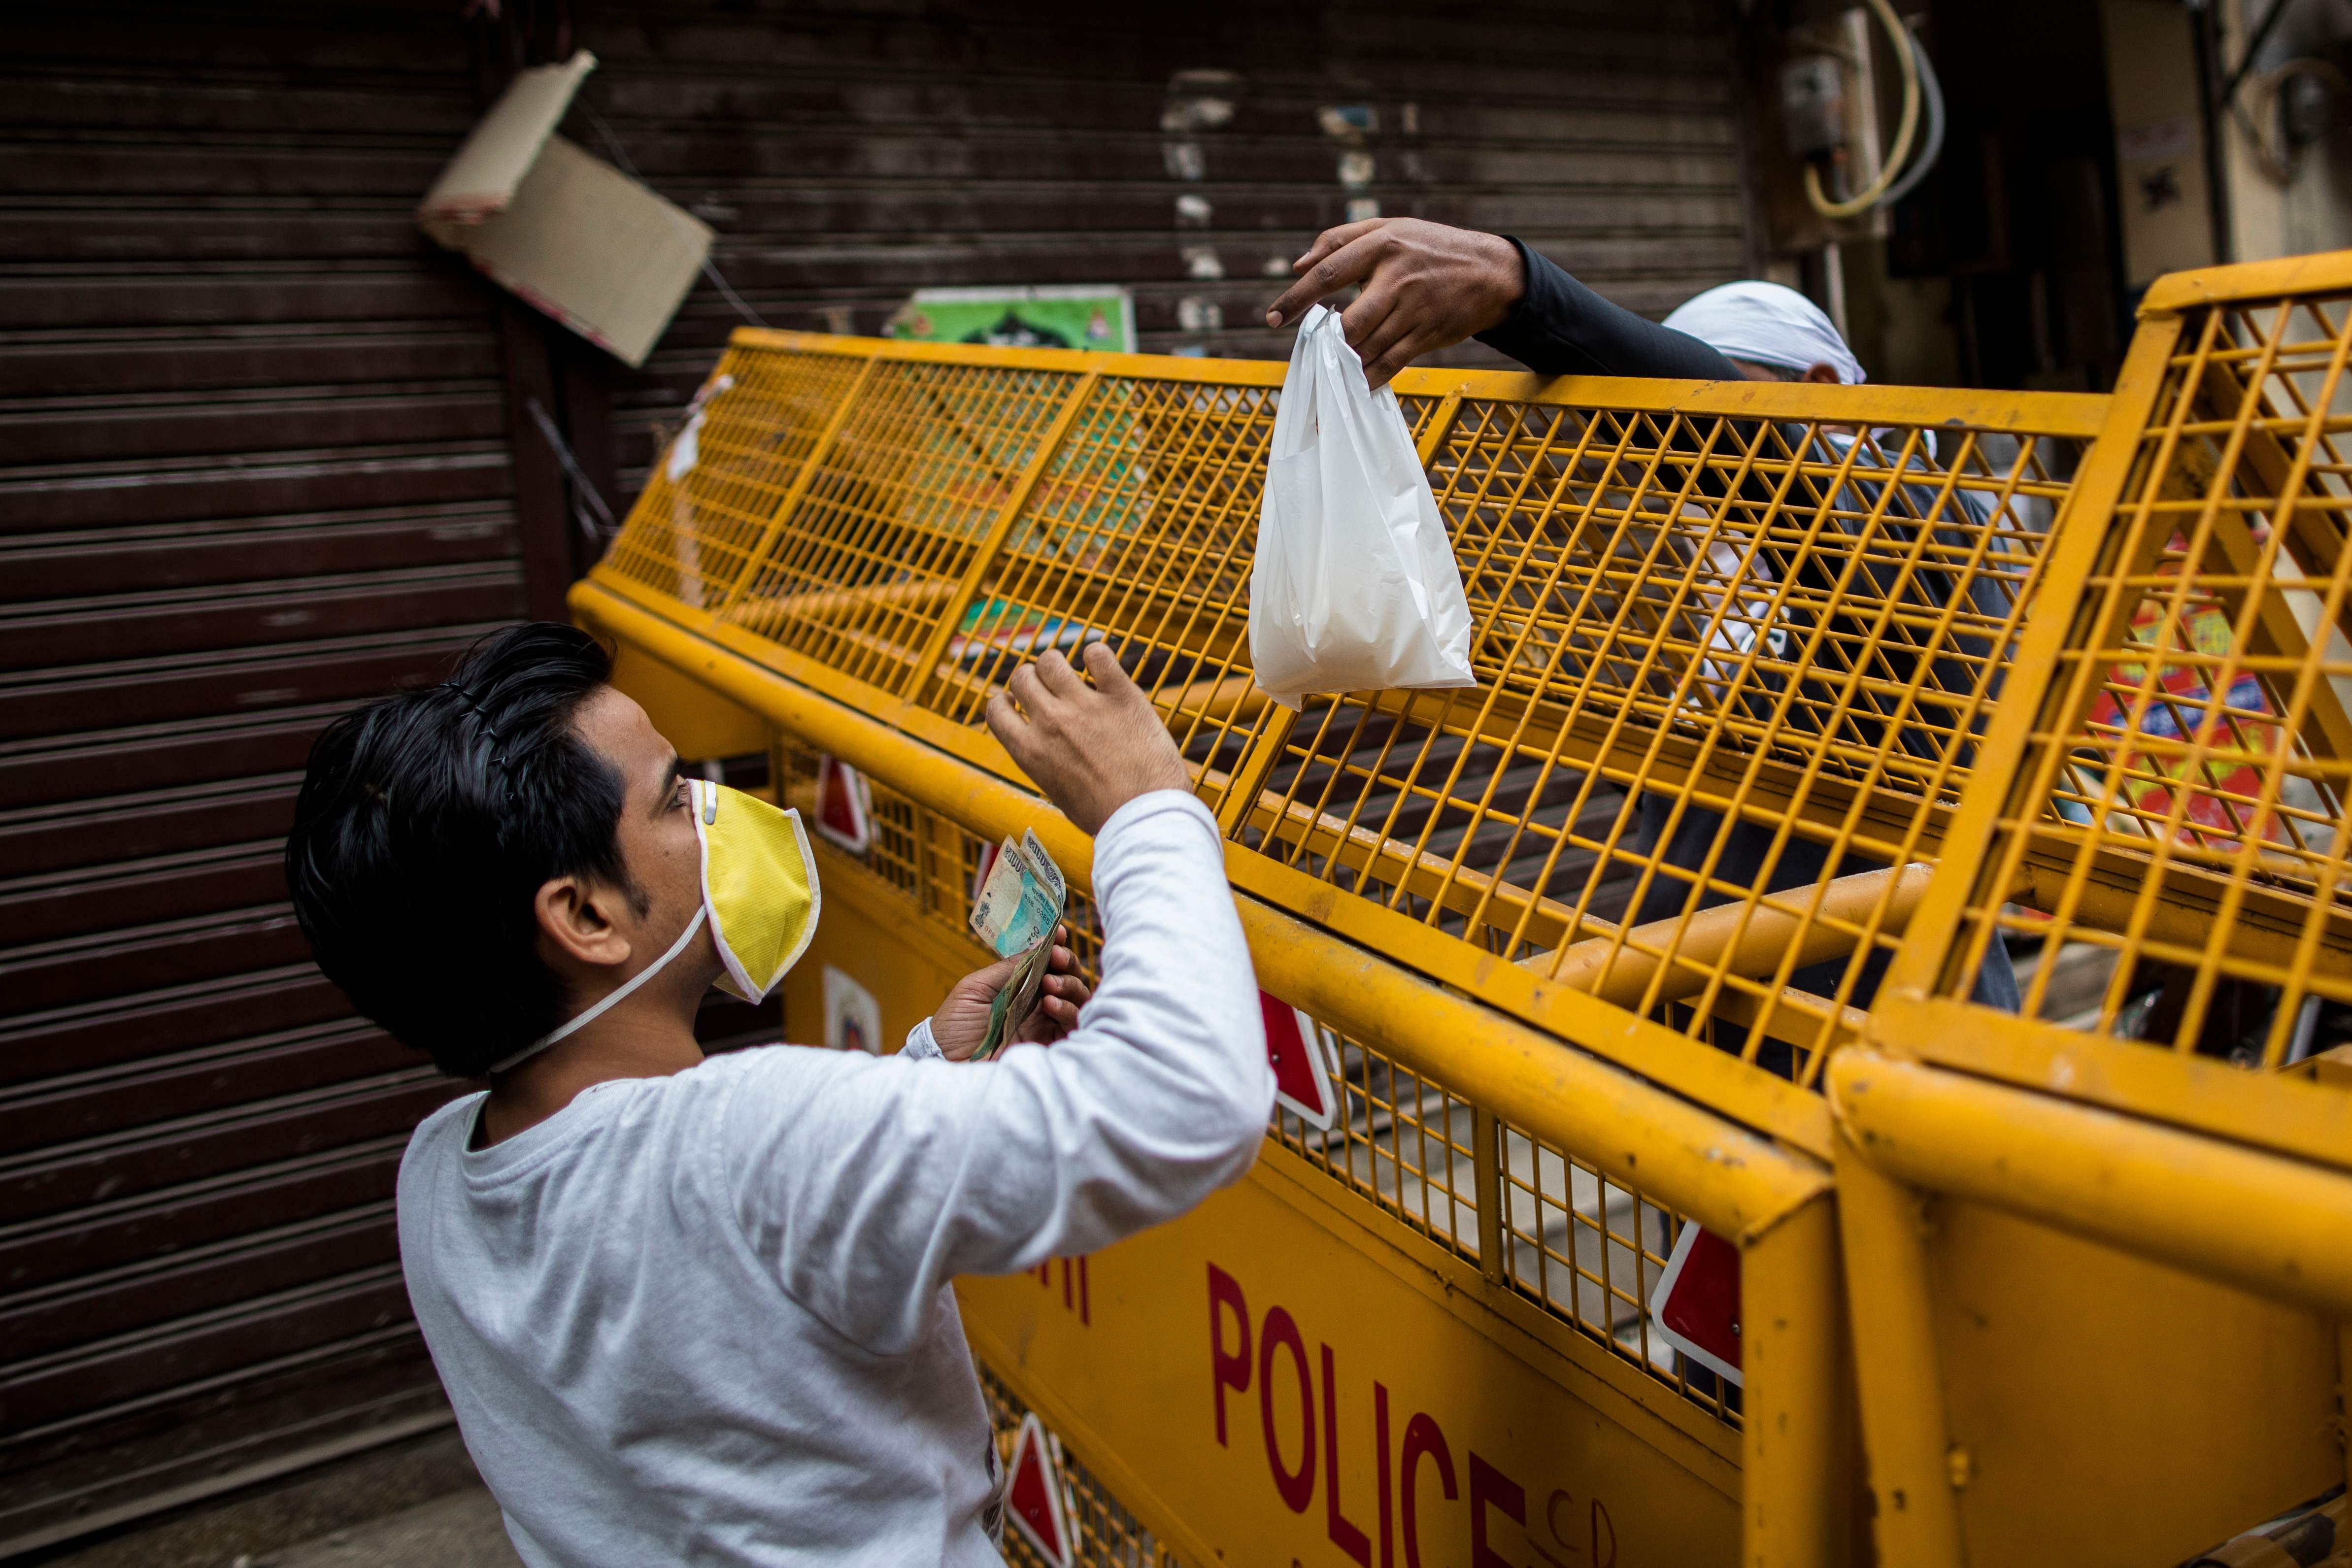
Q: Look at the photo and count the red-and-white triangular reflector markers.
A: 5